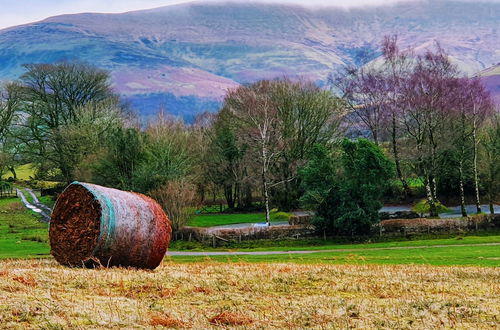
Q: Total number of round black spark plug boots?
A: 0